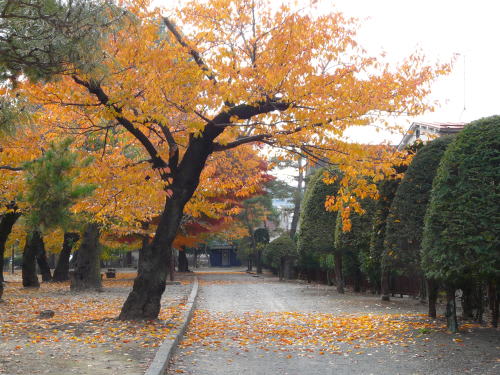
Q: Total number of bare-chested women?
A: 0